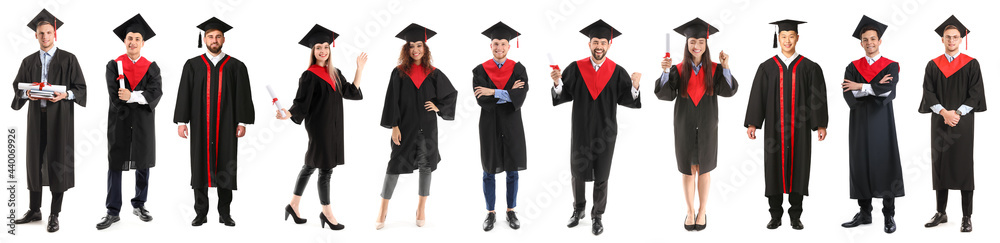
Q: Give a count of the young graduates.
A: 11